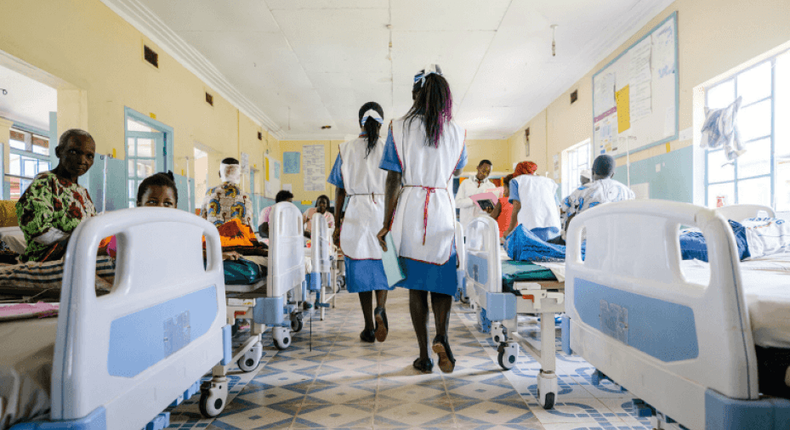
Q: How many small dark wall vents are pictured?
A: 5